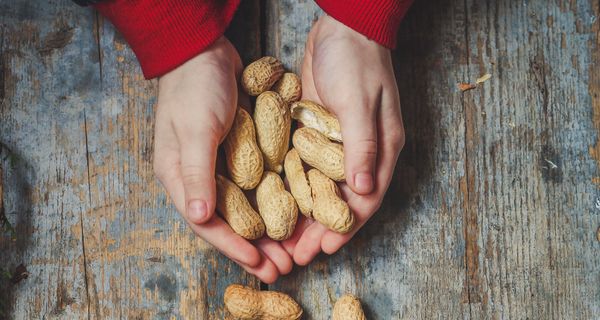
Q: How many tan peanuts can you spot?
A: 12